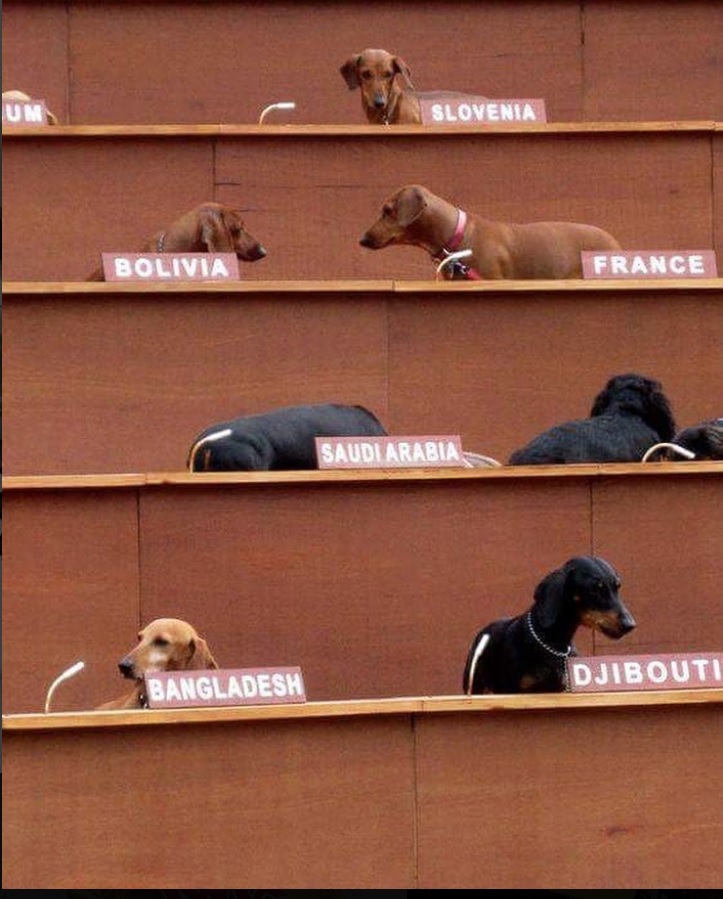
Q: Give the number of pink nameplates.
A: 7